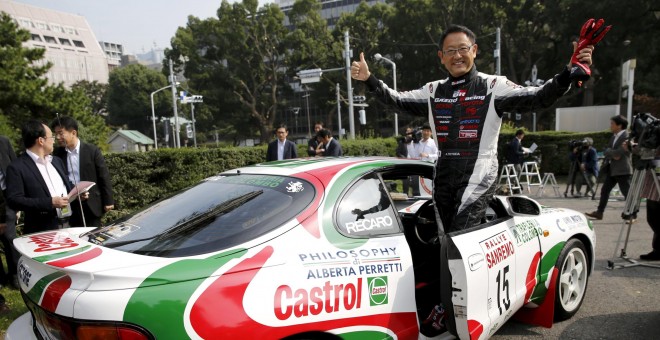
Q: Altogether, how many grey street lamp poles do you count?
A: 2